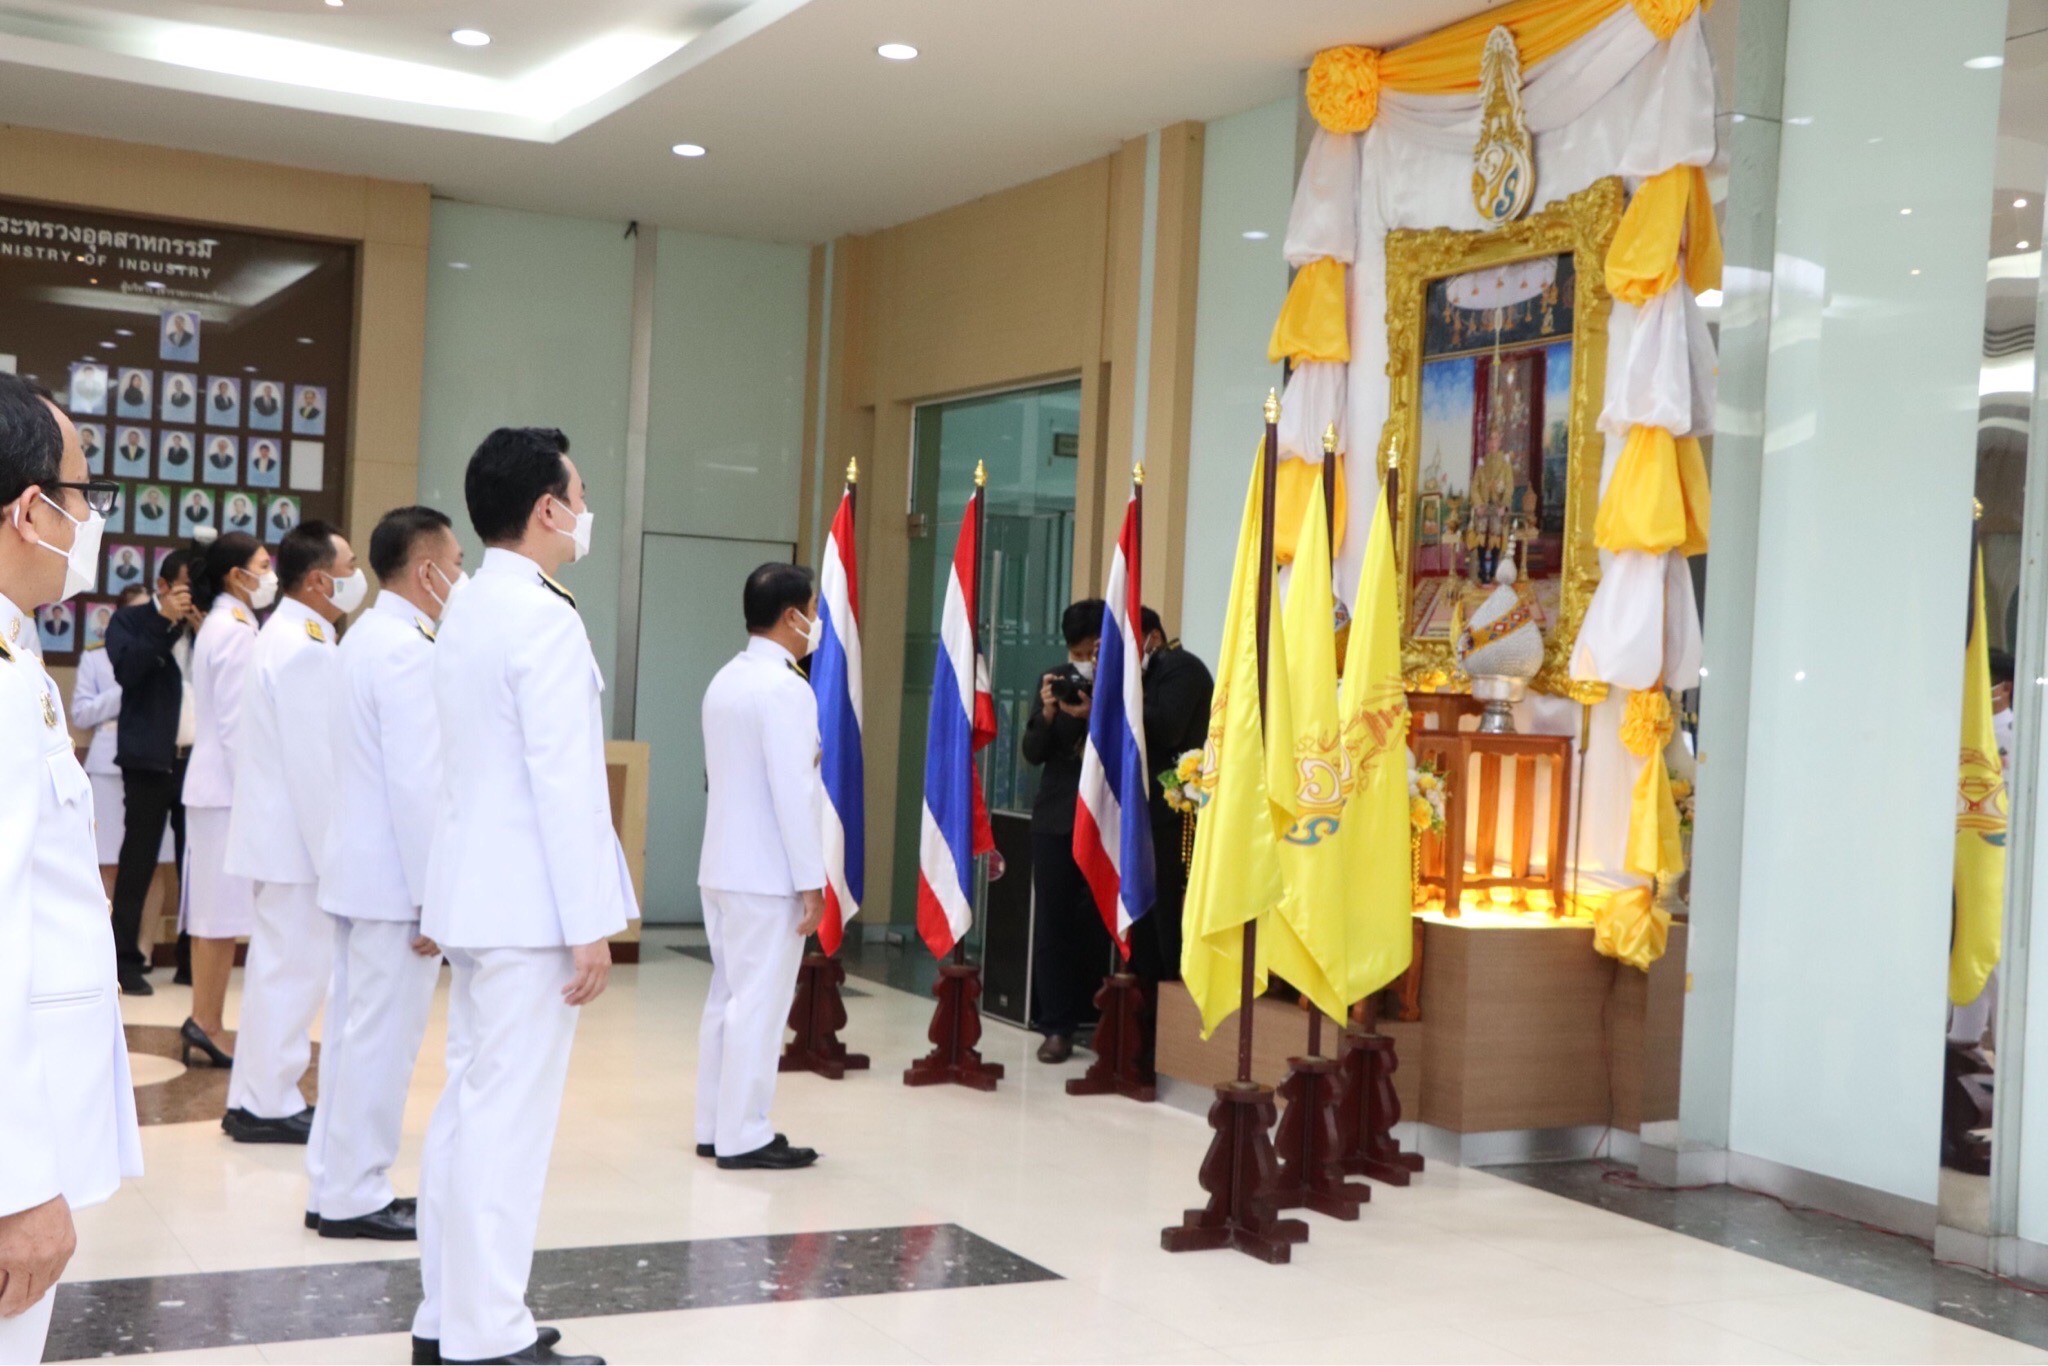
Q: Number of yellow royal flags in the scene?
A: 3